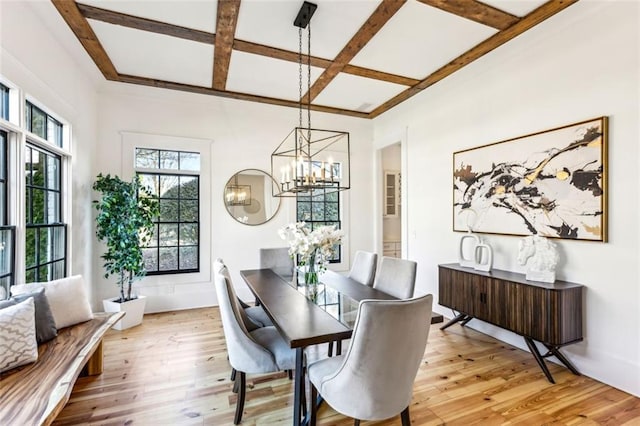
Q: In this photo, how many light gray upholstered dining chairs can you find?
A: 6